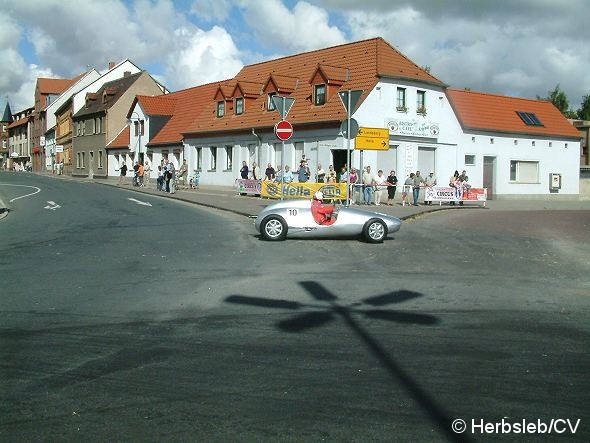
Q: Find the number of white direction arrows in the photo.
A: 2